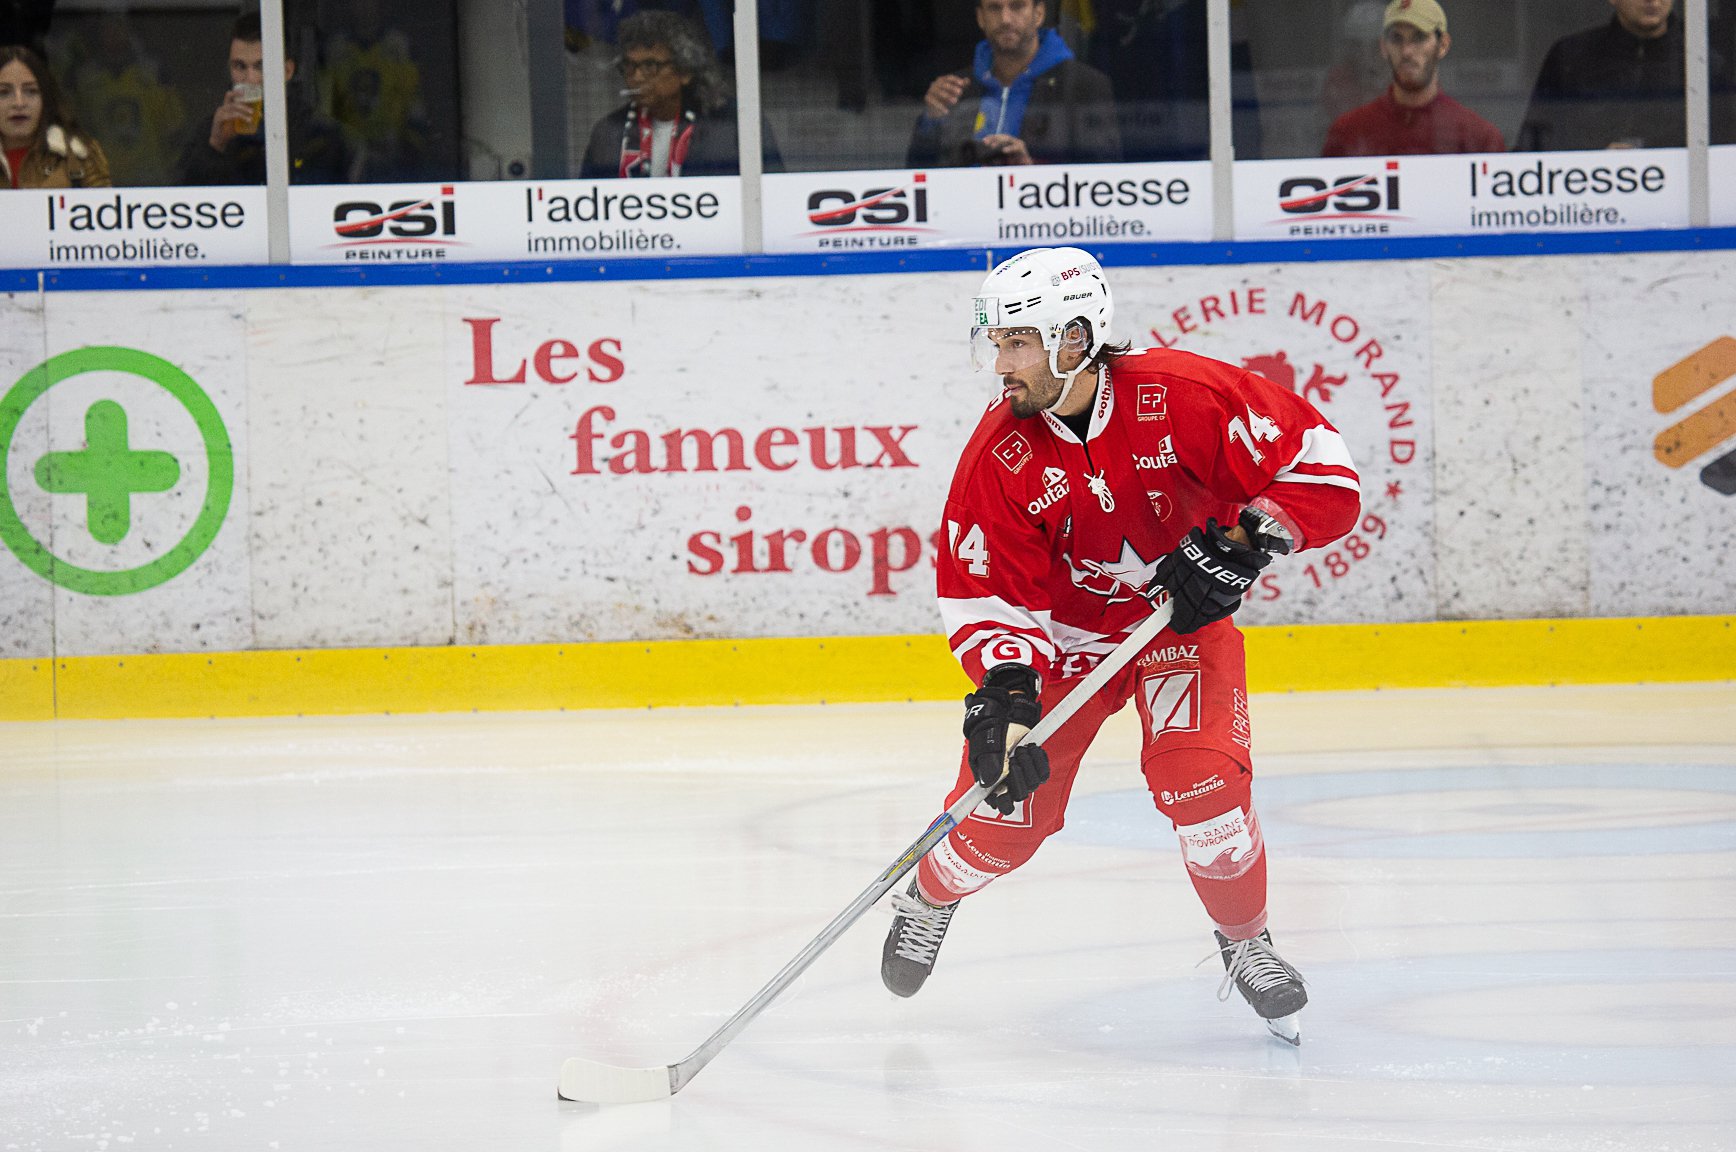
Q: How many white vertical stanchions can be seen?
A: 4